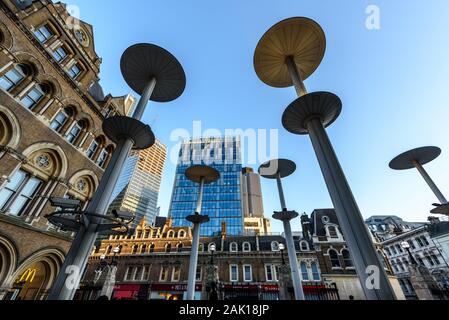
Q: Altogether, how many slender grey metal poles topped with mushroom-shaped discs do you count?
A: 5